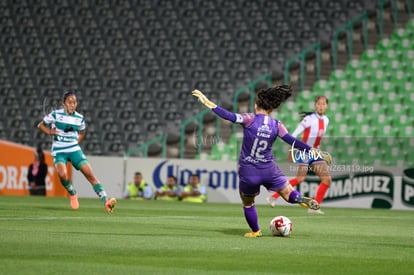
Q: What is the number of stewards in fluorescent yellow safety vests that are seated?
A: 3